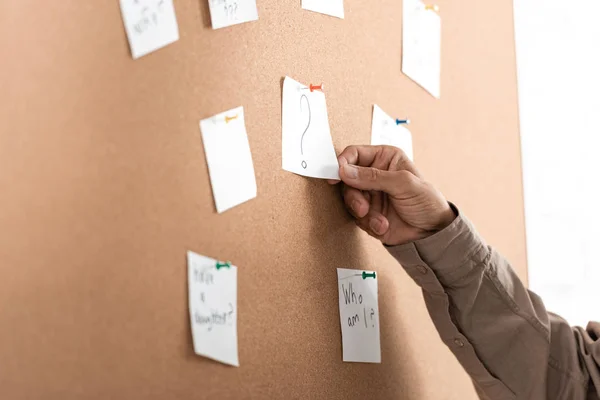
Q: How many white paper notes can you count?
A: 9